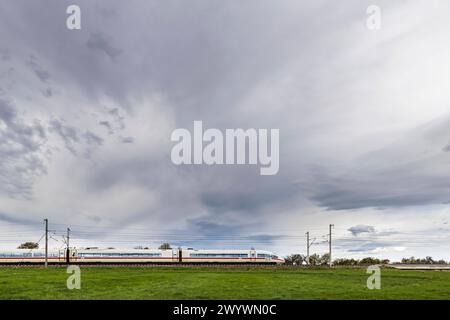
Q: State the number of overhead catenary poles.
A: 4